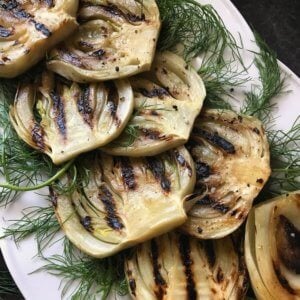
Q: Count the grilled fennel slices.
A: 8